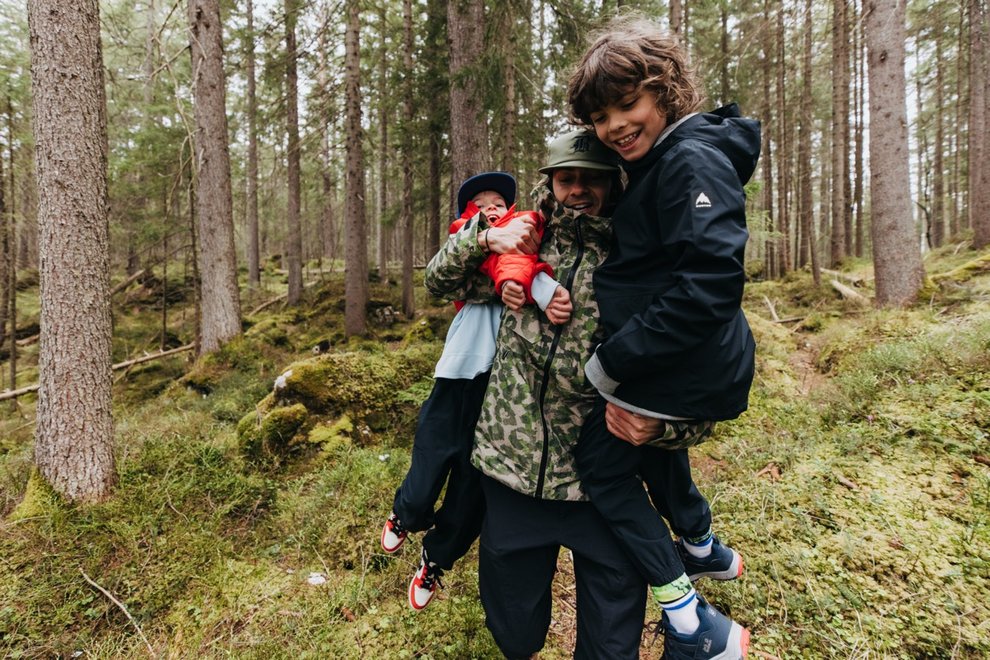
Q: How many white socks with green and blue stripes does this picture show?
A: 2